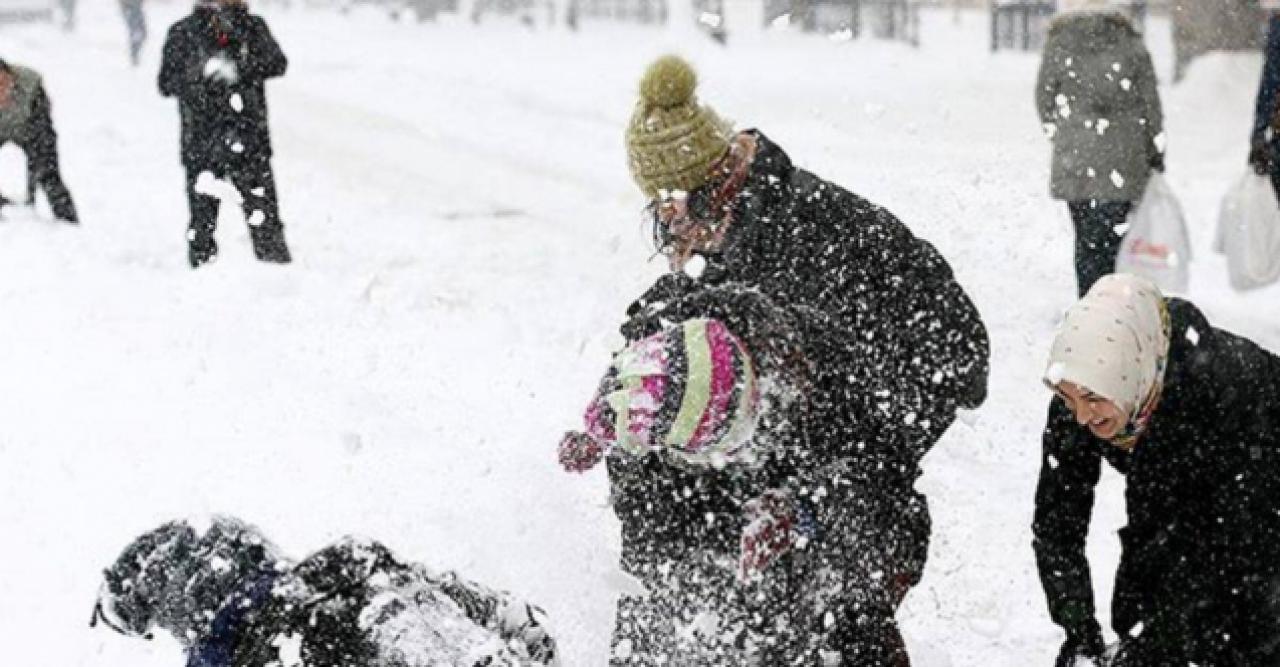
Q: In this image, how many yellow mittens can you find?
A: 0